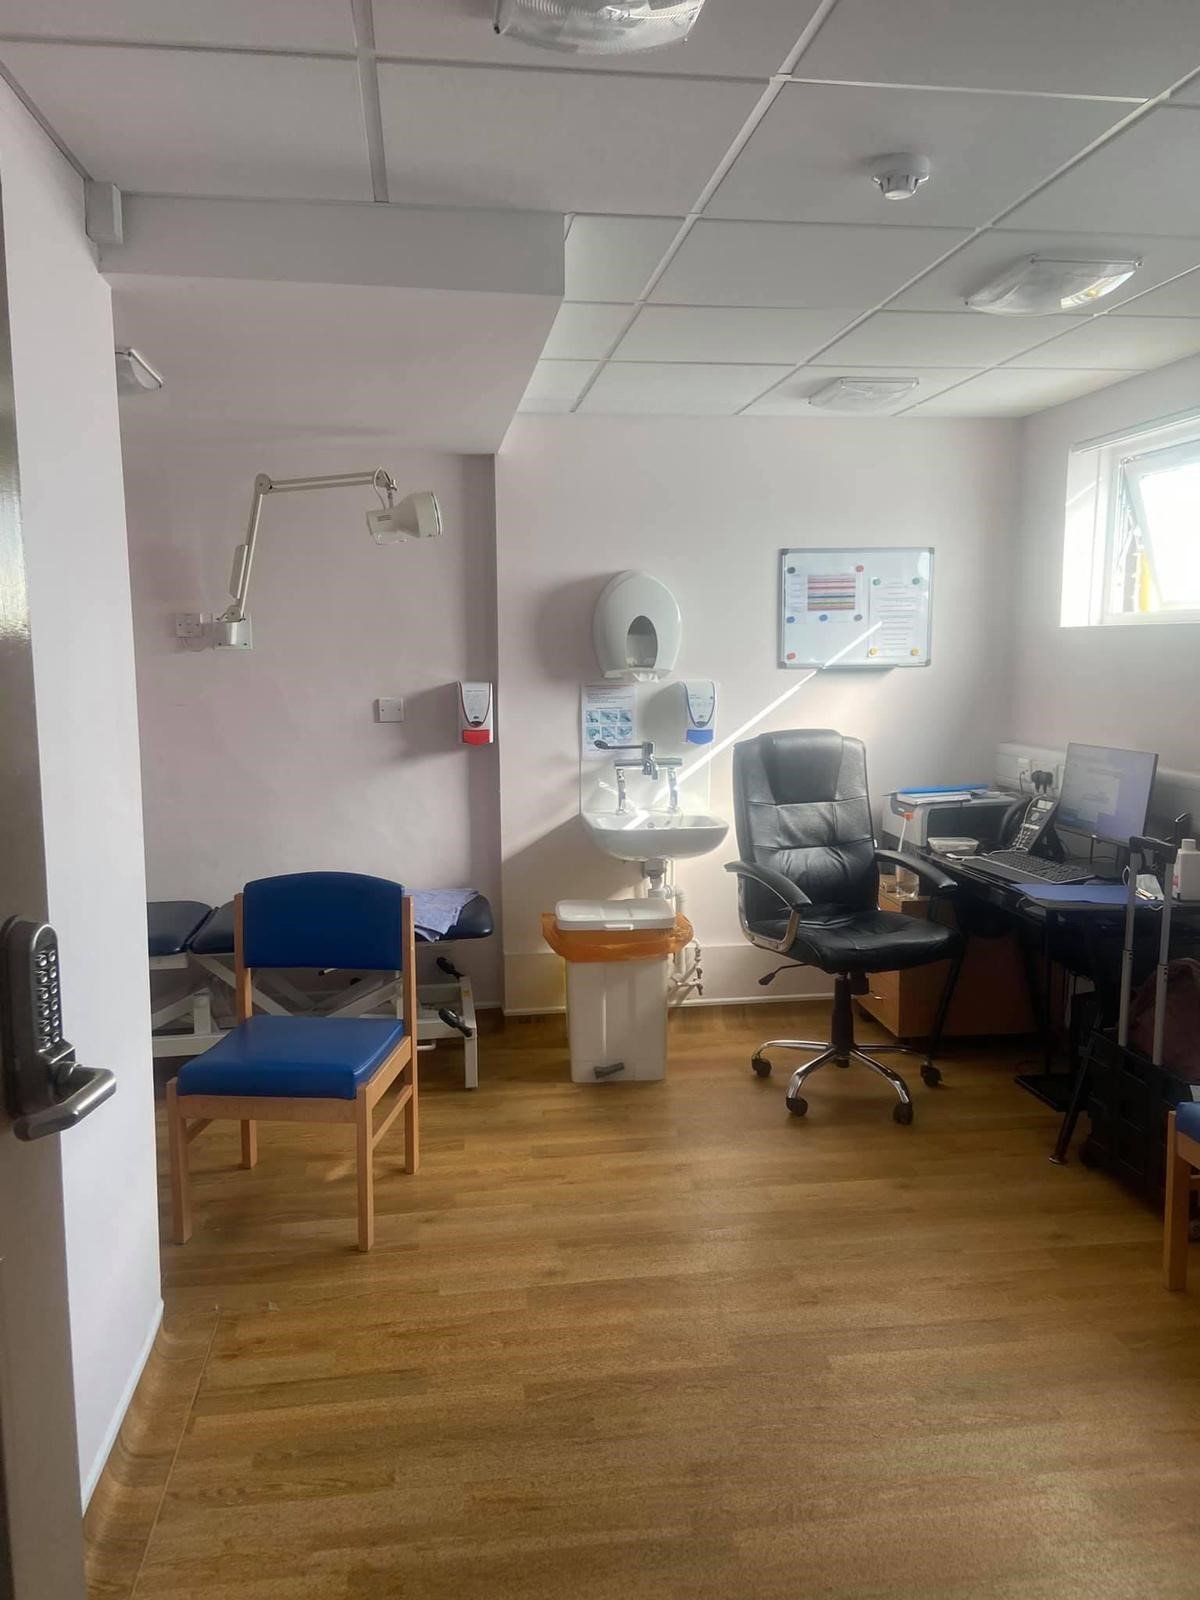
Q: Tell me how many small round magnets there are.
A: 10